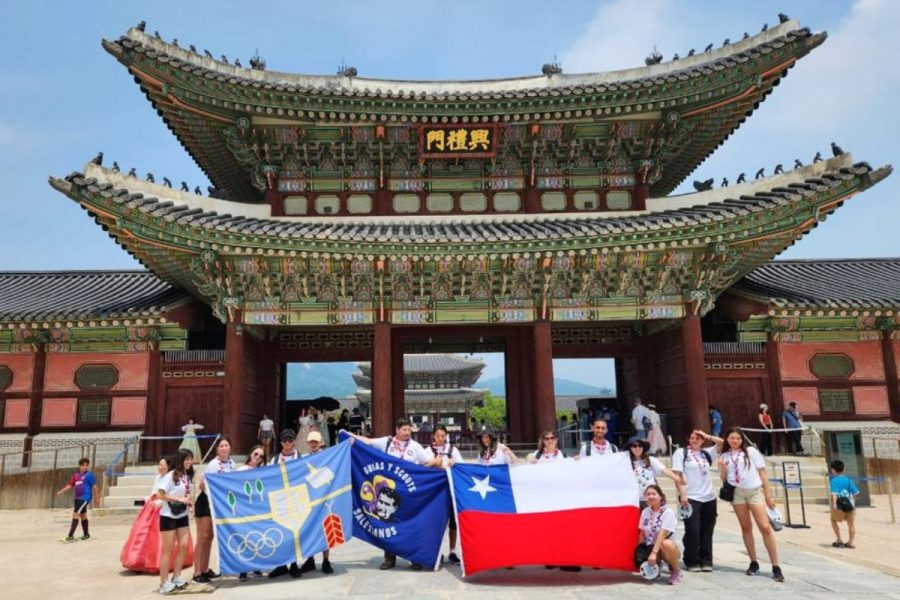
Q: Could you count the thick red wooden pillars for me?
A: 4